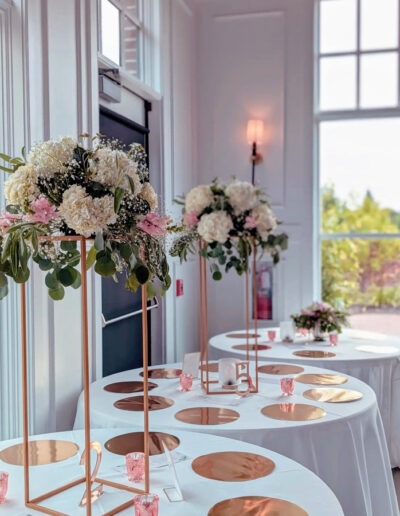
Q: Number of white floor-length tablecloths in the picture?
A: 3